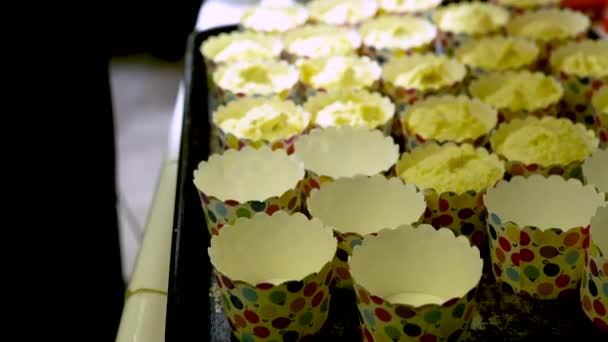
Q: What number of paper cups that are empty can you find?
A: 8